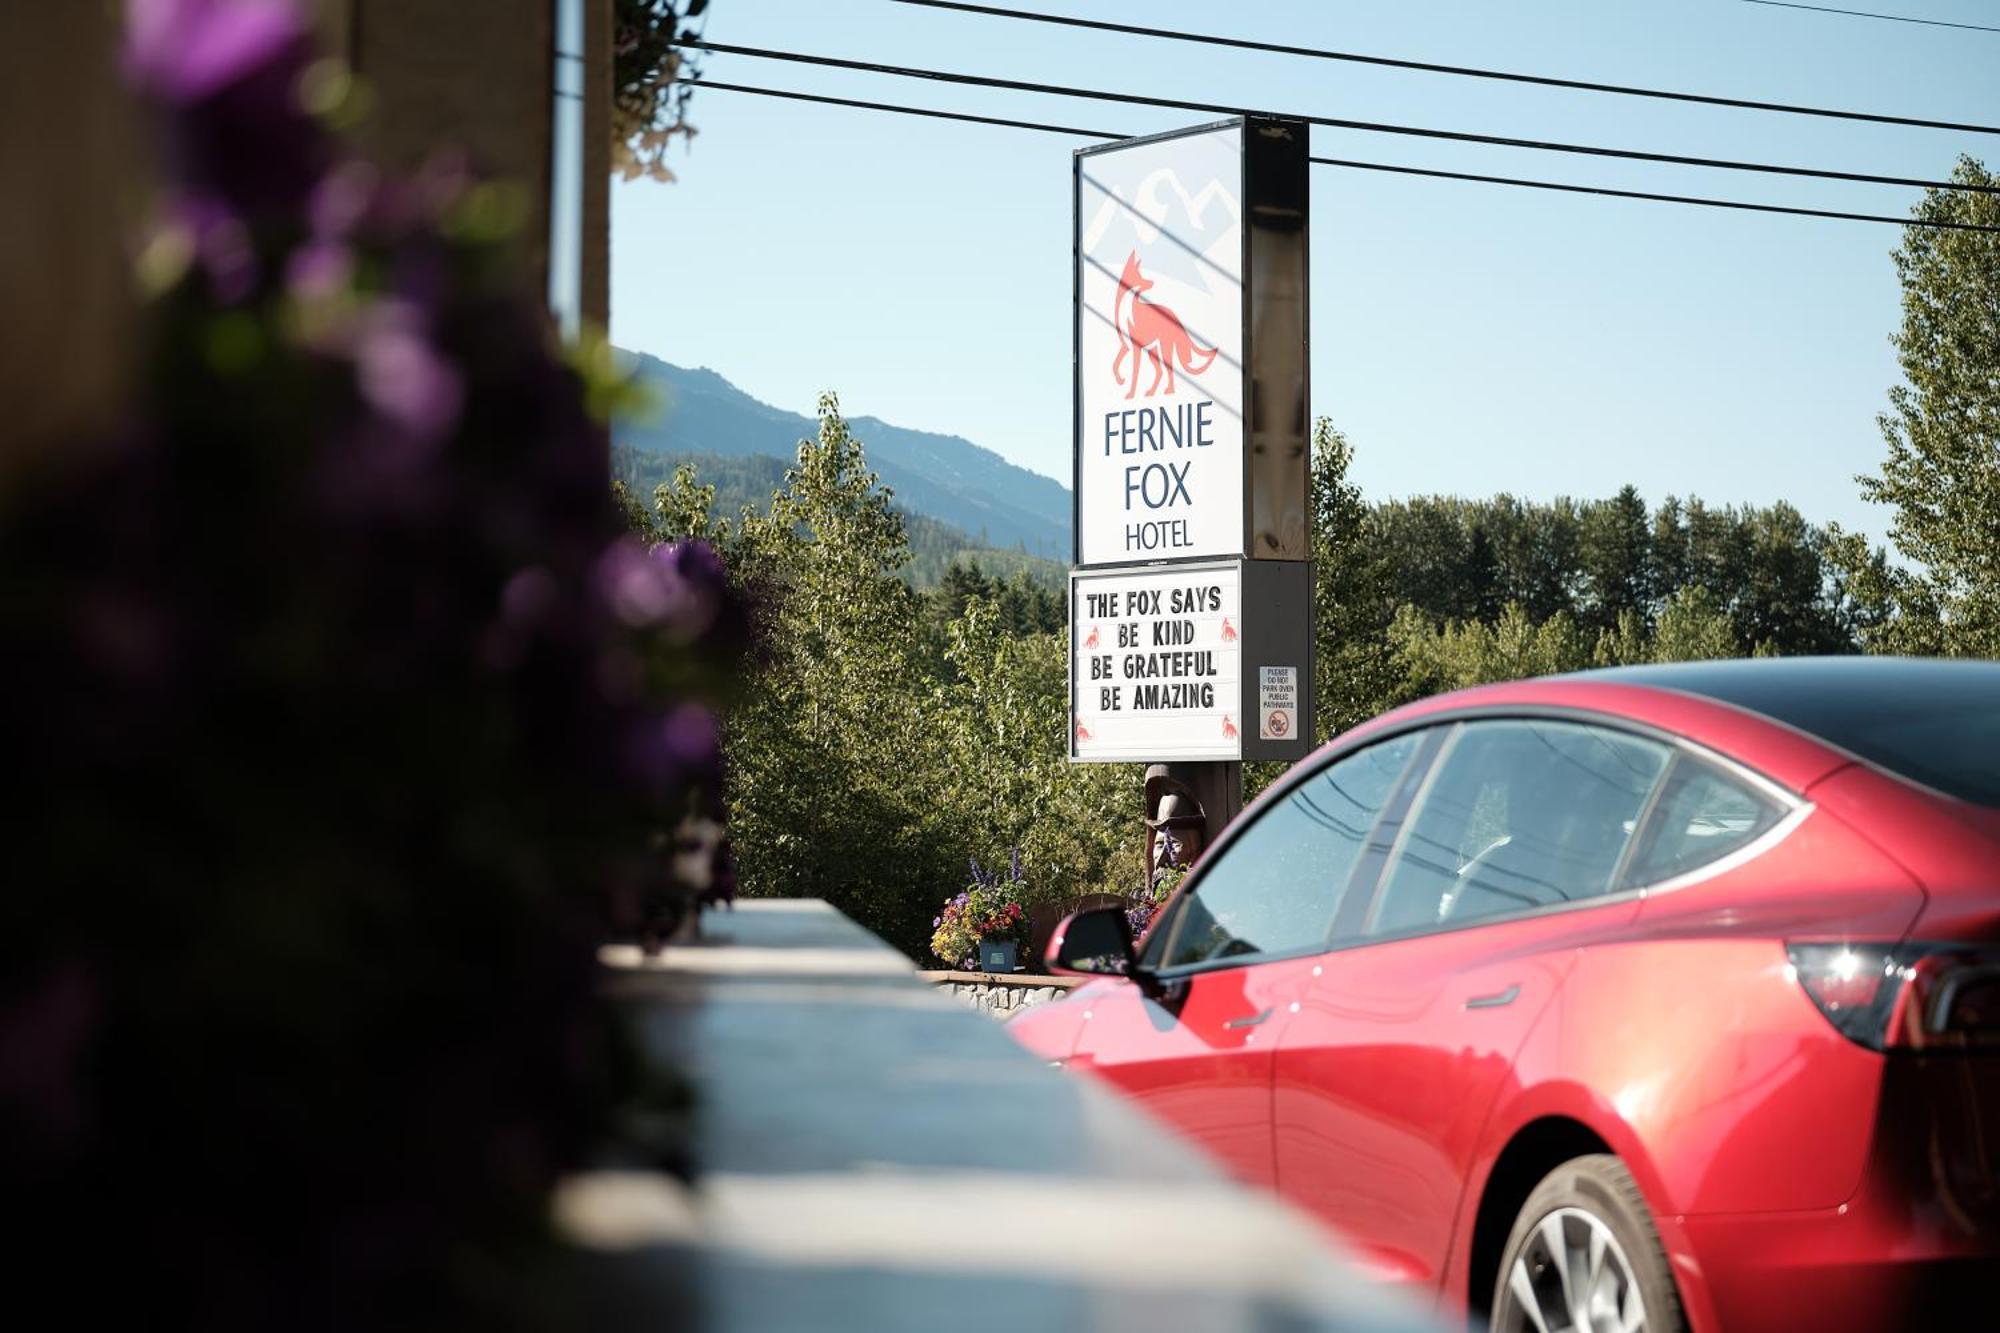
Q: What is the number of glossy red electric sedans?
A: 1